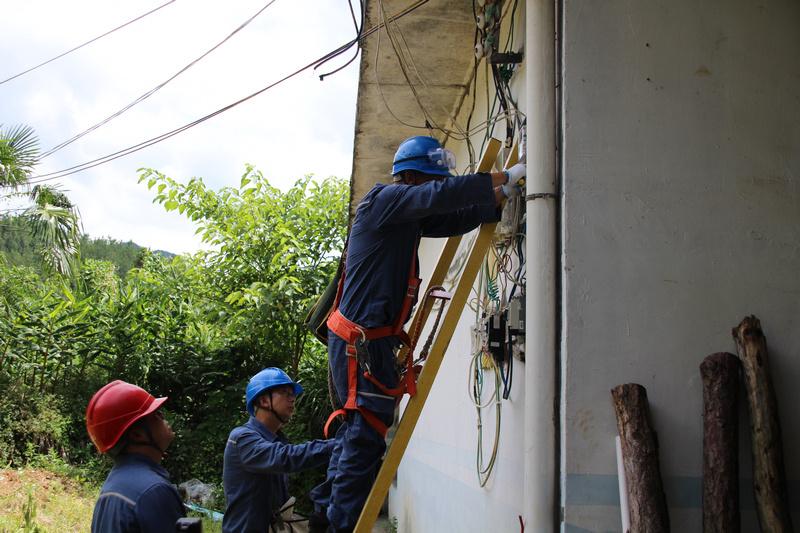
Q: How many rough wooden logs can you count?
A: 3